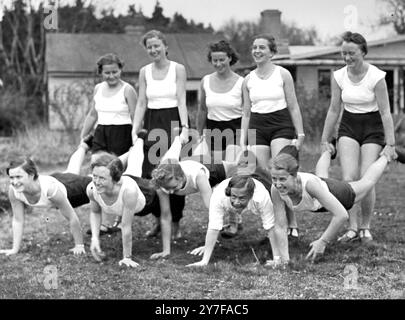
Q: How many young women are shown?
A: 10